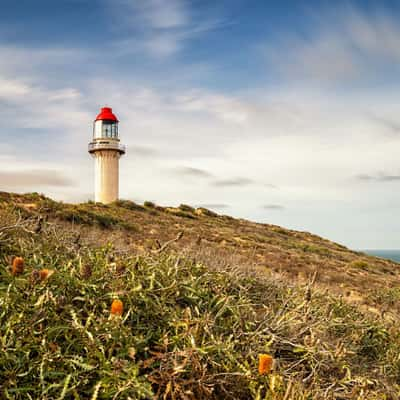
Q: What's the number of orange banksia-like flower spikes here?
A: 4